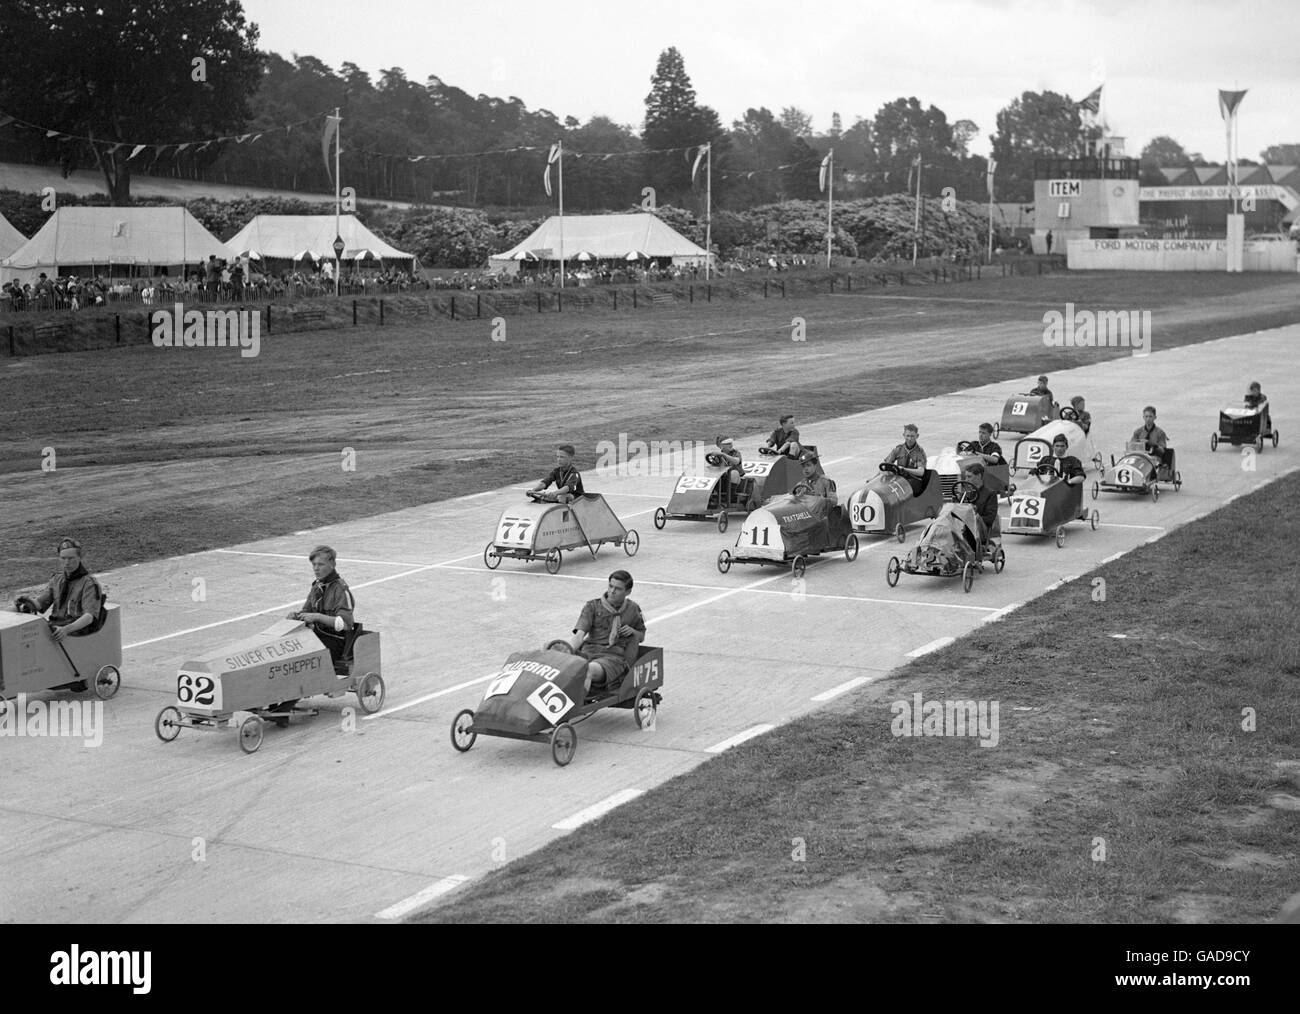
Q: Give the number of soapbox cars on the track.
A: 15